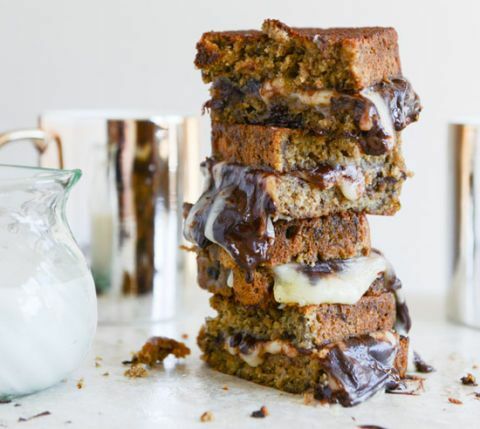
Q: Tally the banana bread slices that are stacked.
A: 8